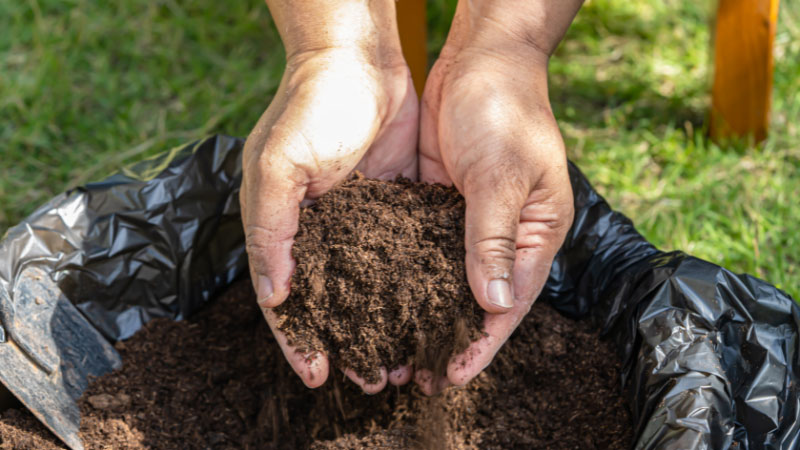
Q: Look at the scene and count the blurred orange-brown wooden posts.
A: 2